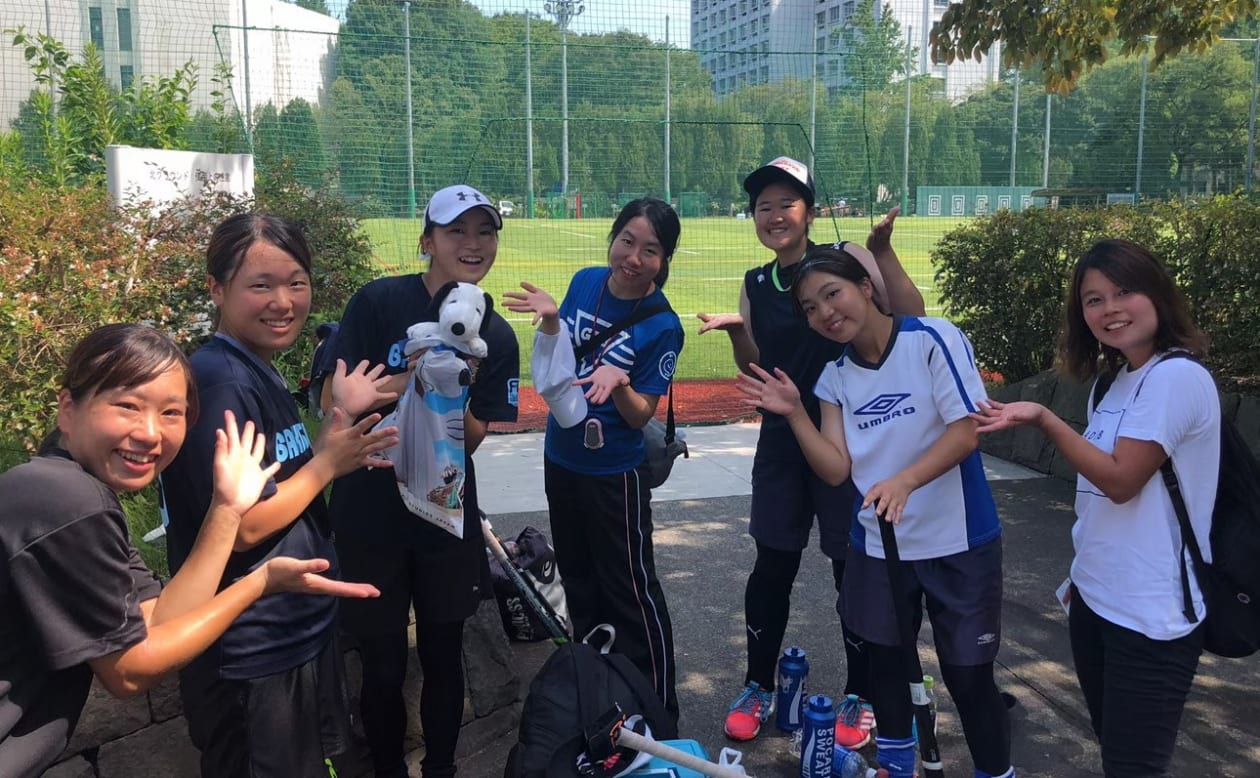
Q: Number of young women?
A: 7